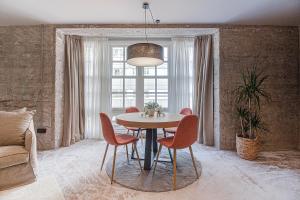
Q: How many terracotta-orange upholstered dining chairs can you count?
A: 4